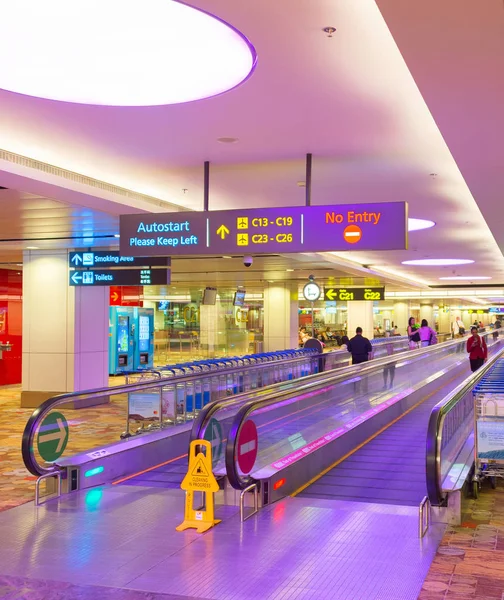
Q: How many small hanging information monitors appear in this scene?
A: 2